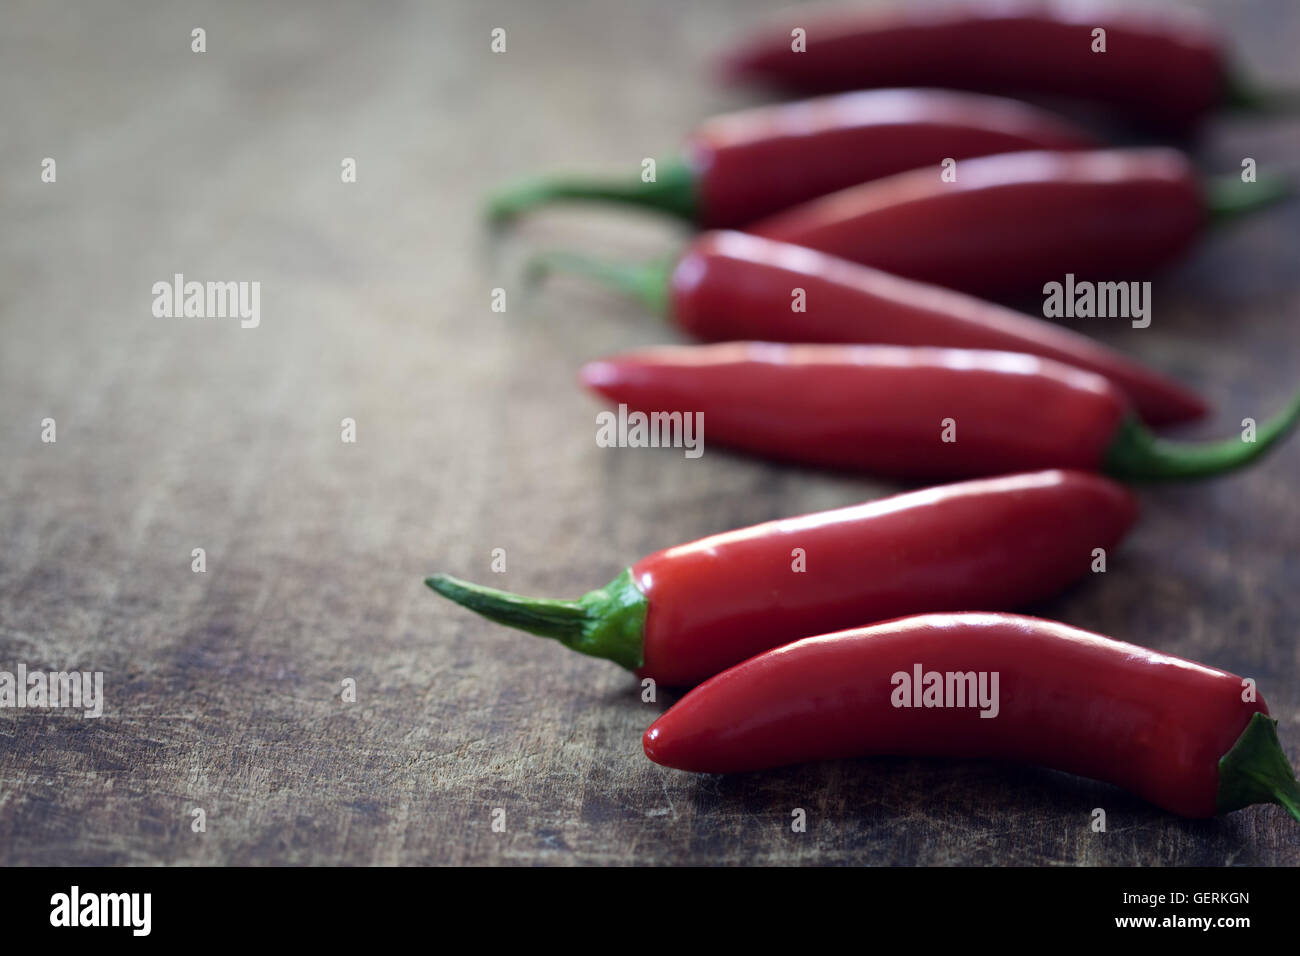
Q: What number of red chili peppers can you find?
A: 7